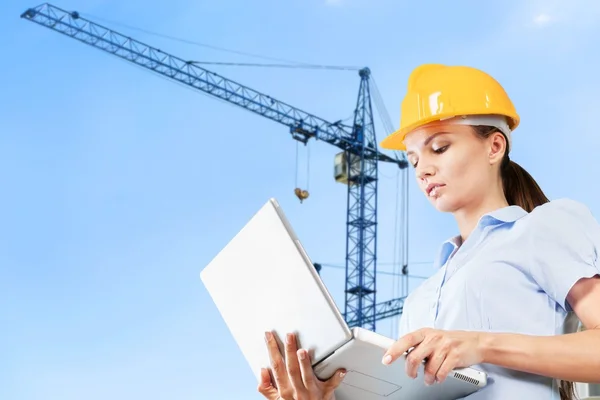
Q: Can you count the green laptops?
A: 0